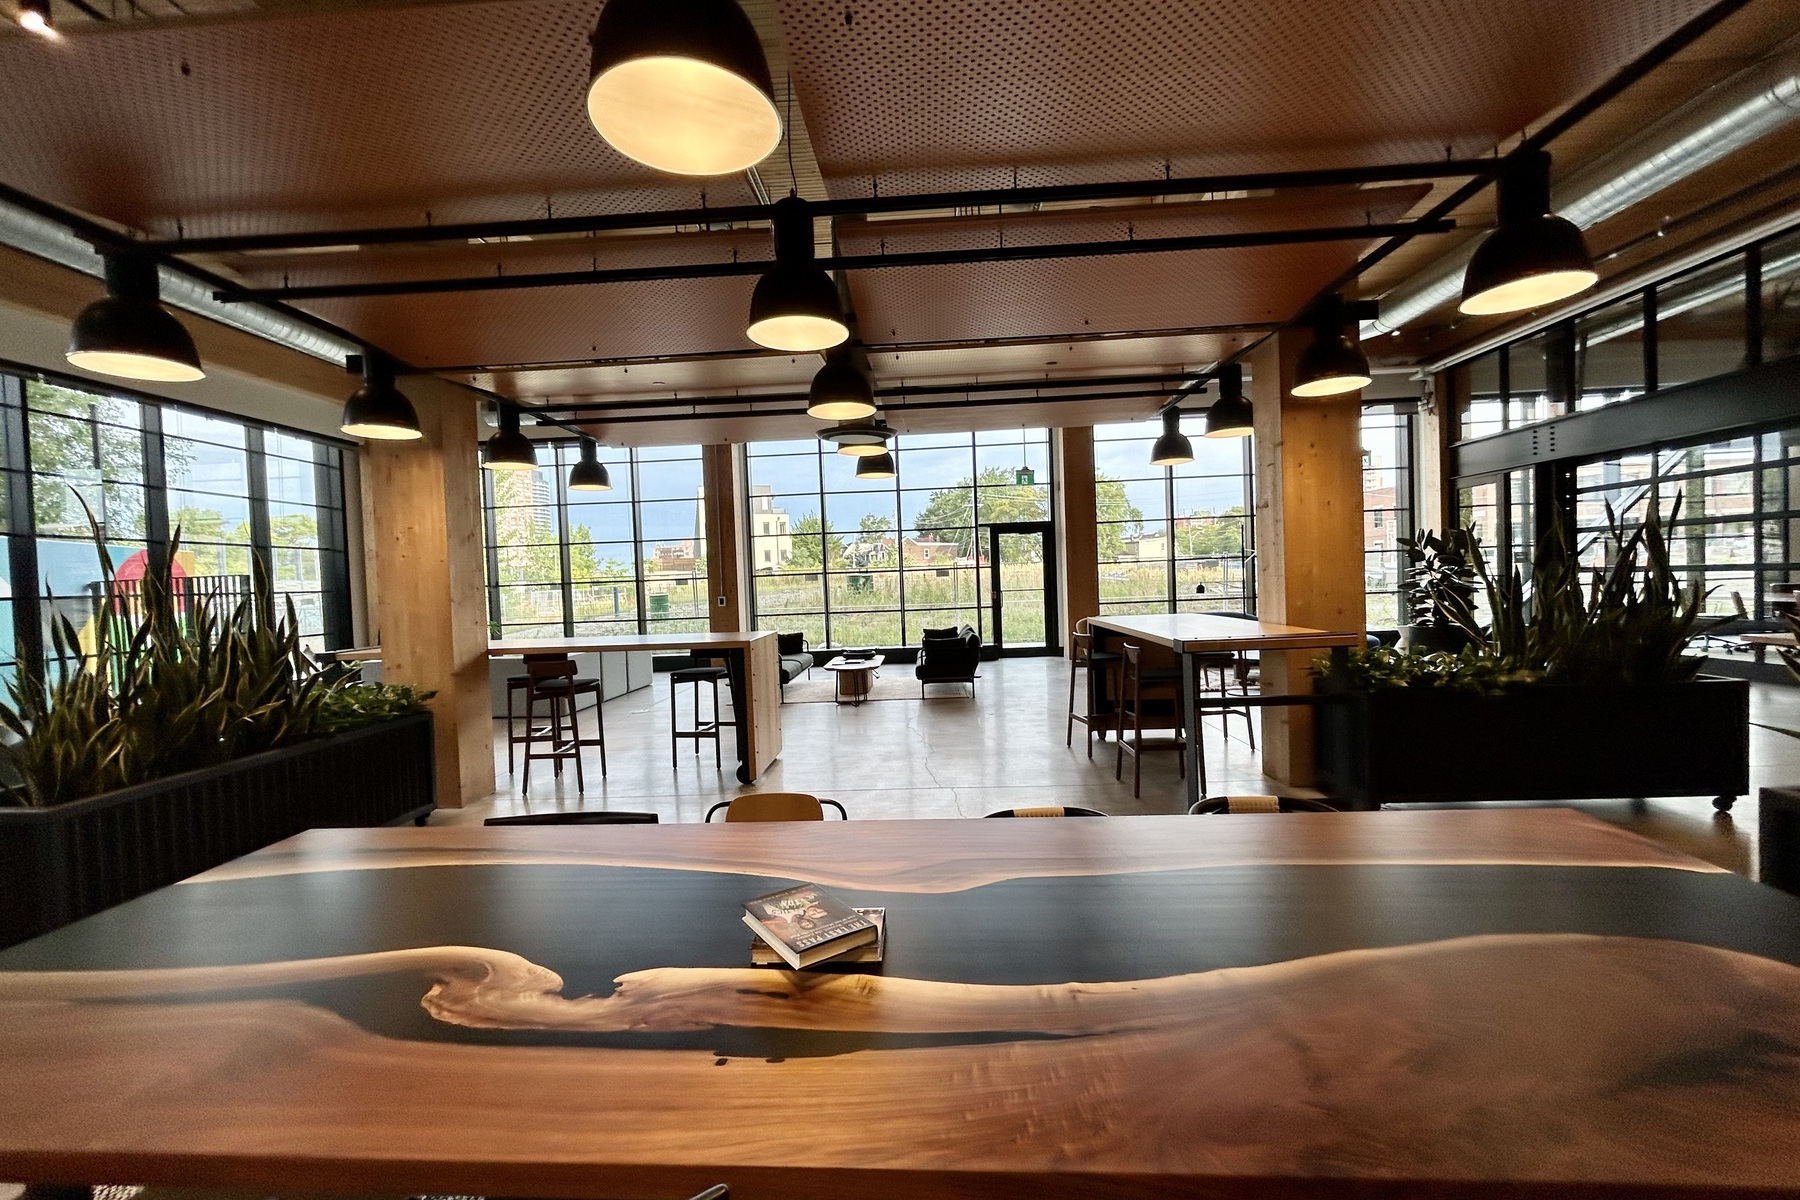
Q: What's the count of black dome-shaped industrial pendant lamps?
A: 13